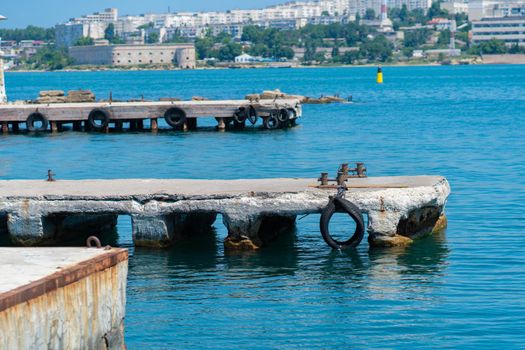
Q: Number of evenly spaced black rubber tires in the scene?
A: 3